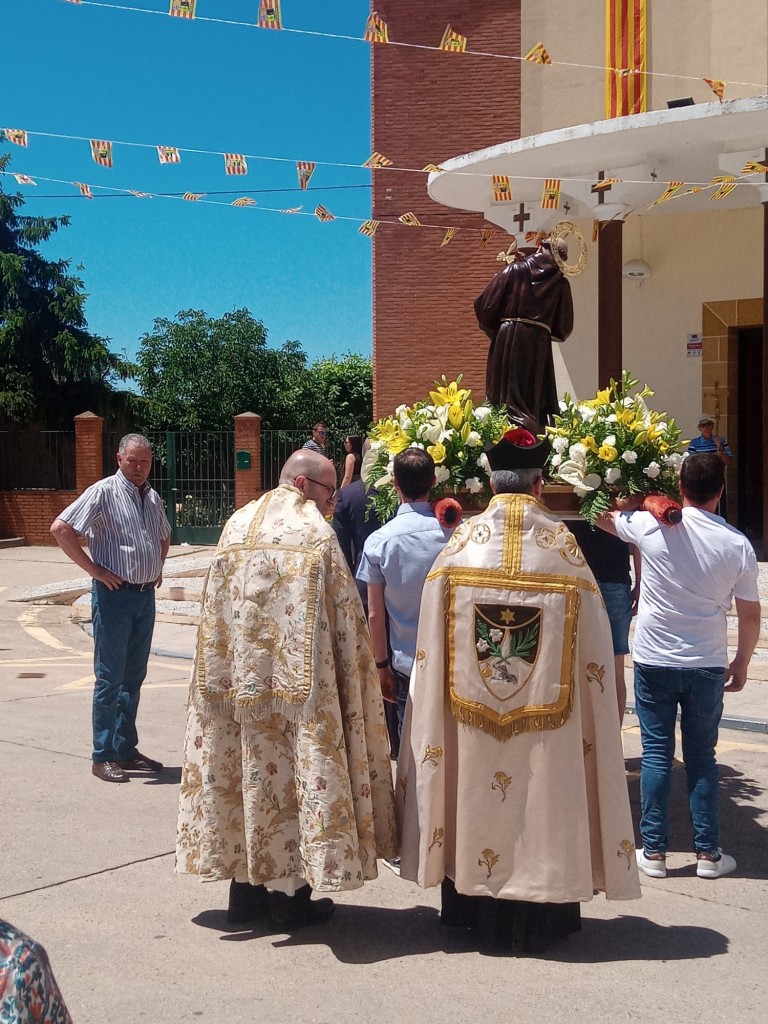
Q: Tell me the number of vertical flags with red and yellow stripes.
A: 1